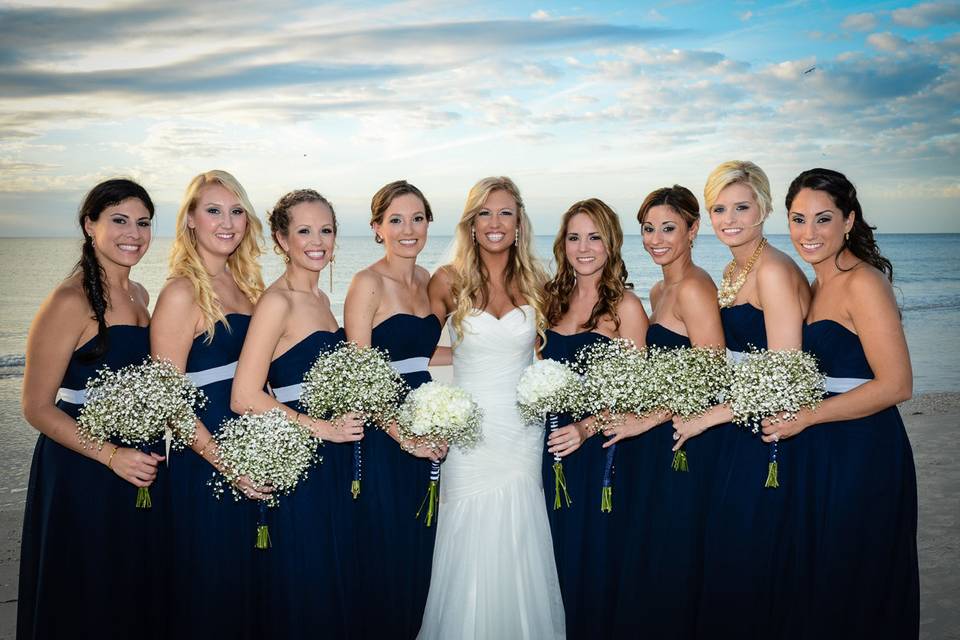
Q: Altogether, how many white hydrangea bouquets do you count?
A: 2